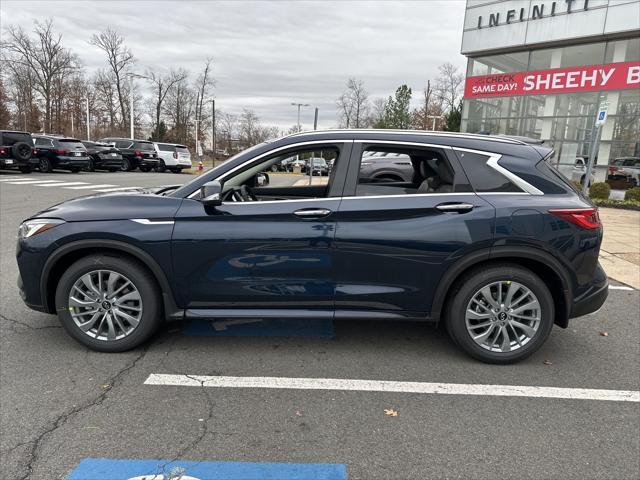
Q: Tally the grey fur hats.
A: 0